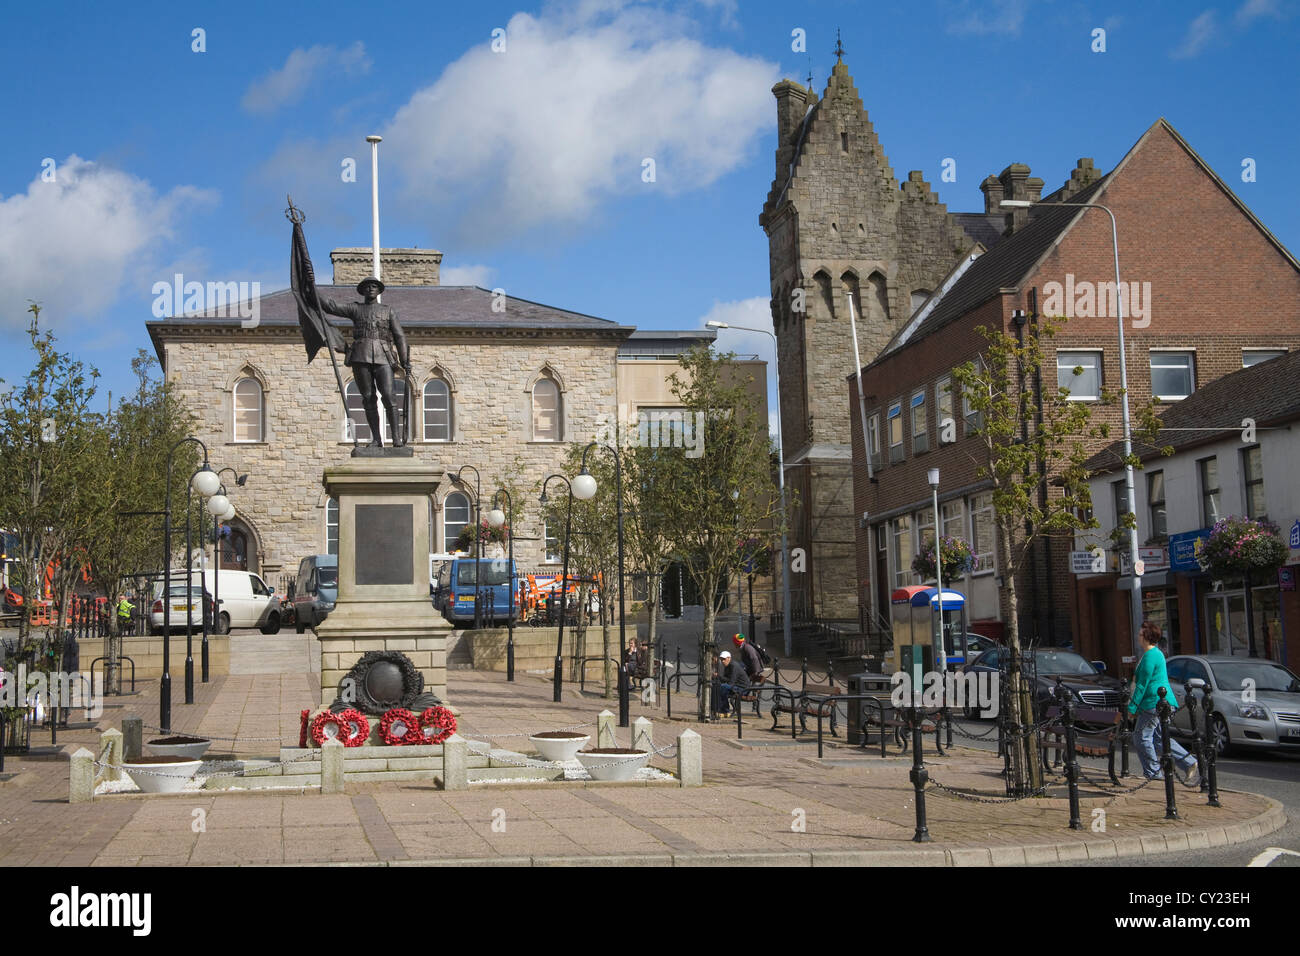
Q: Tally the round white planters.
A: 4